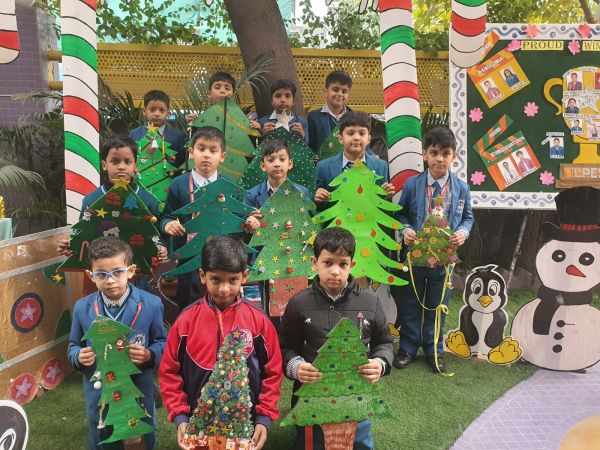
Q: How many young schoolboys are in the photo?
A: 12